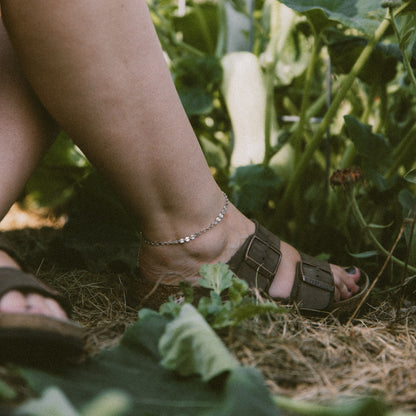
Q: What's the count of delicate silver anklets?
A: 1